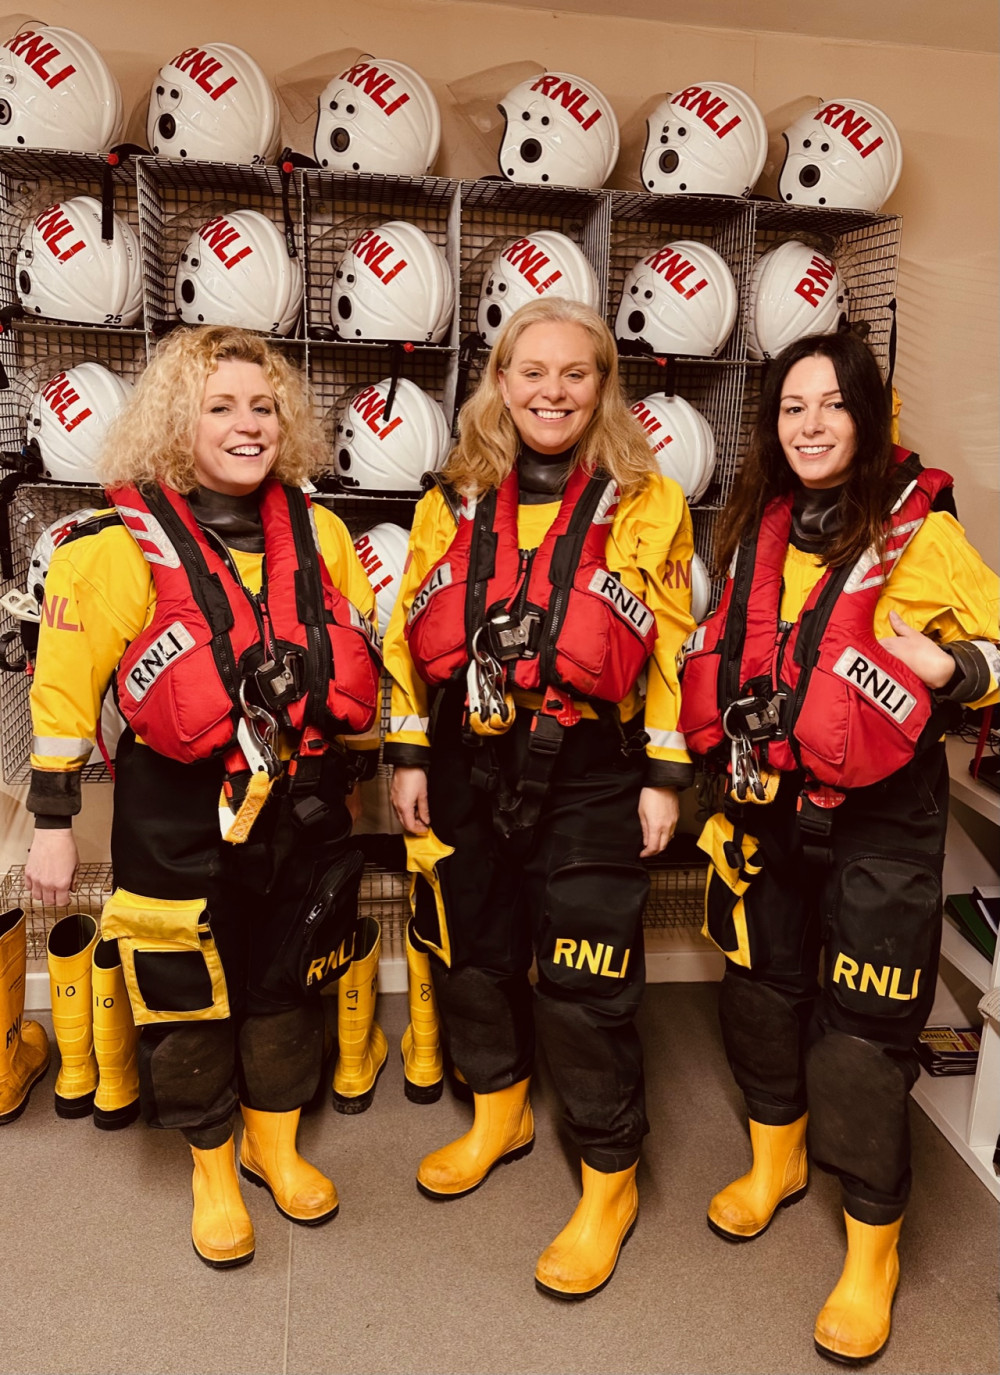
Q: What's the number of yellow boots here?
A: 11